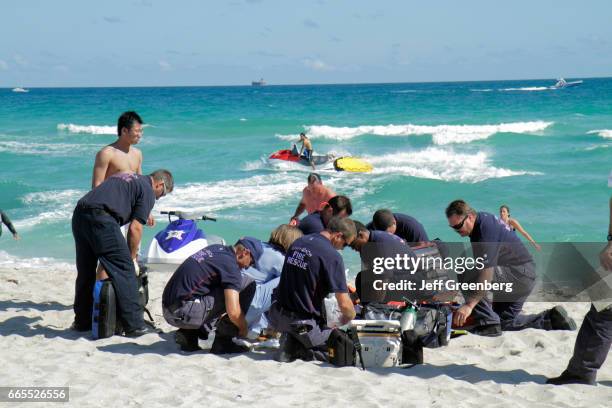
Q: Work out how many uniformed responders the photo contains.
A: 7